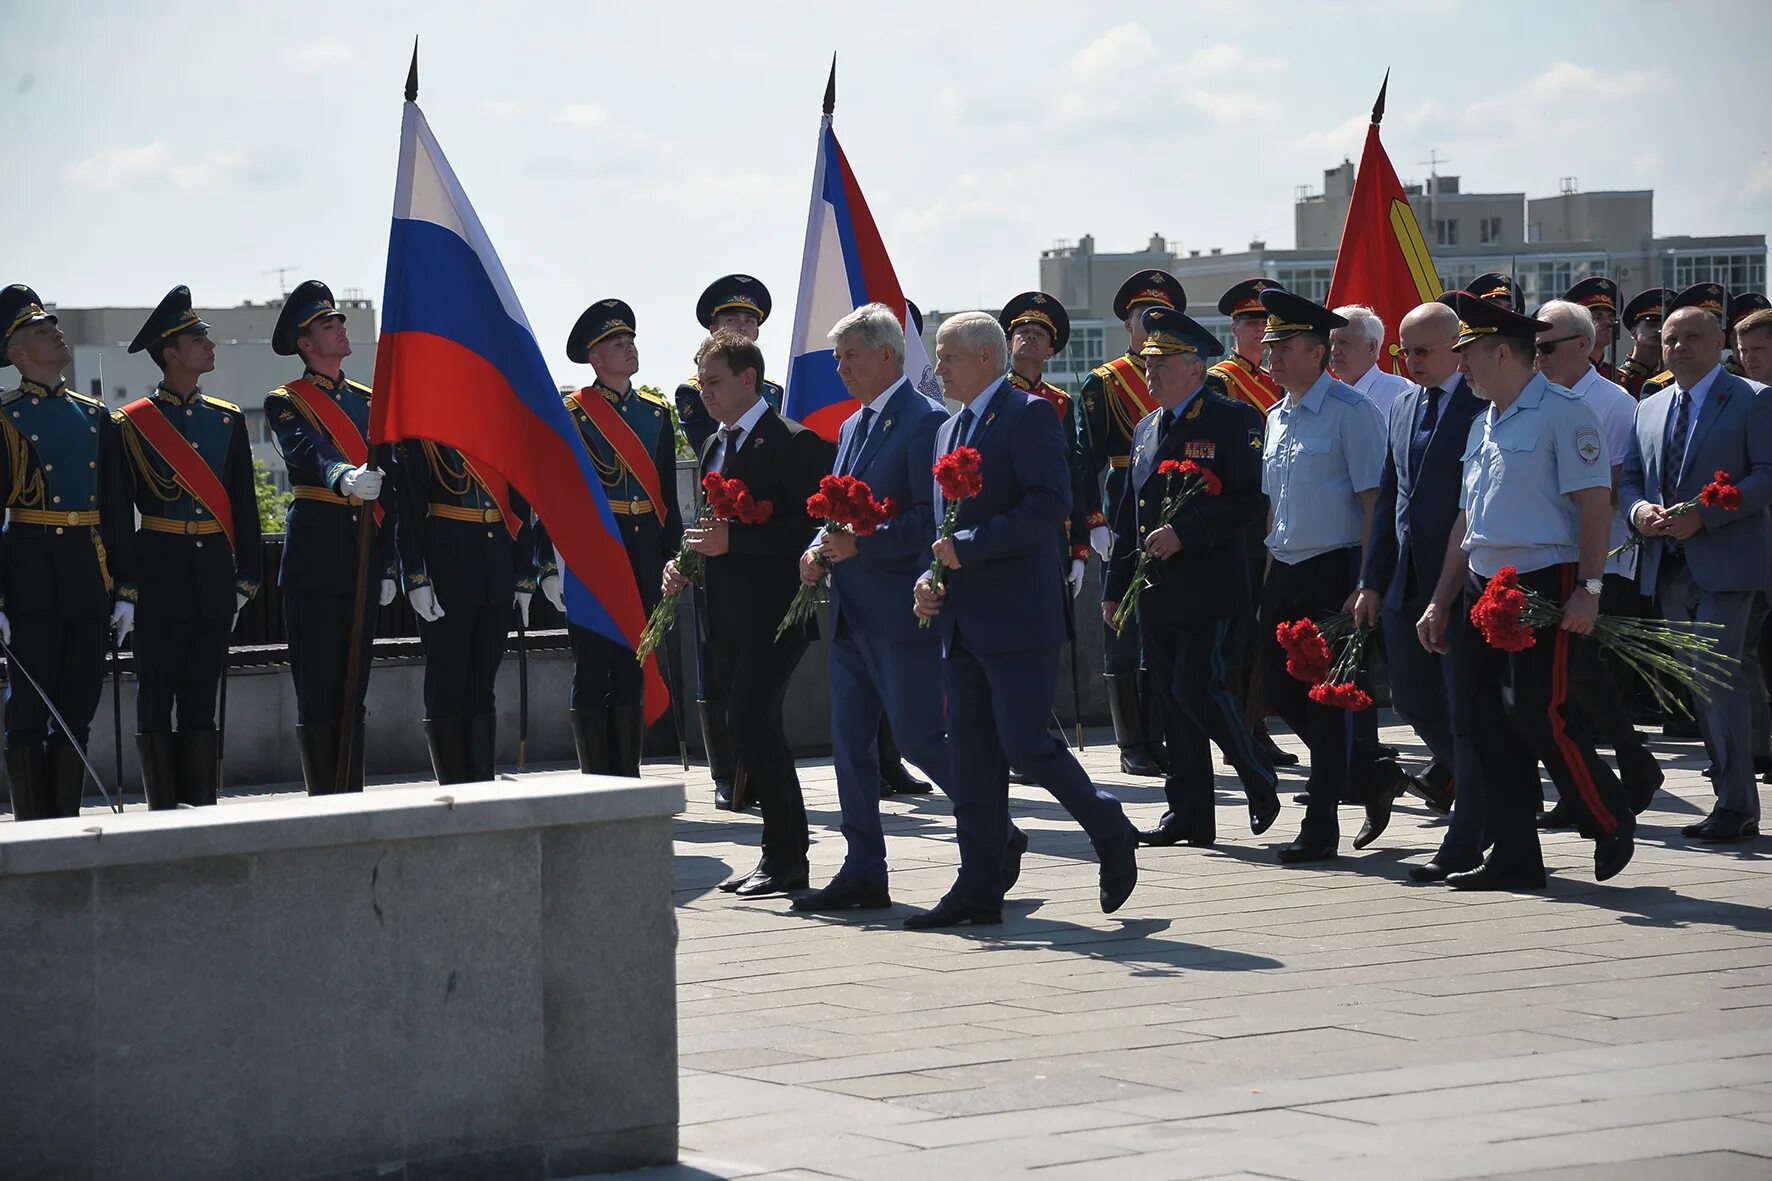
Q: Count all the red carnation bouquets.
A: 8